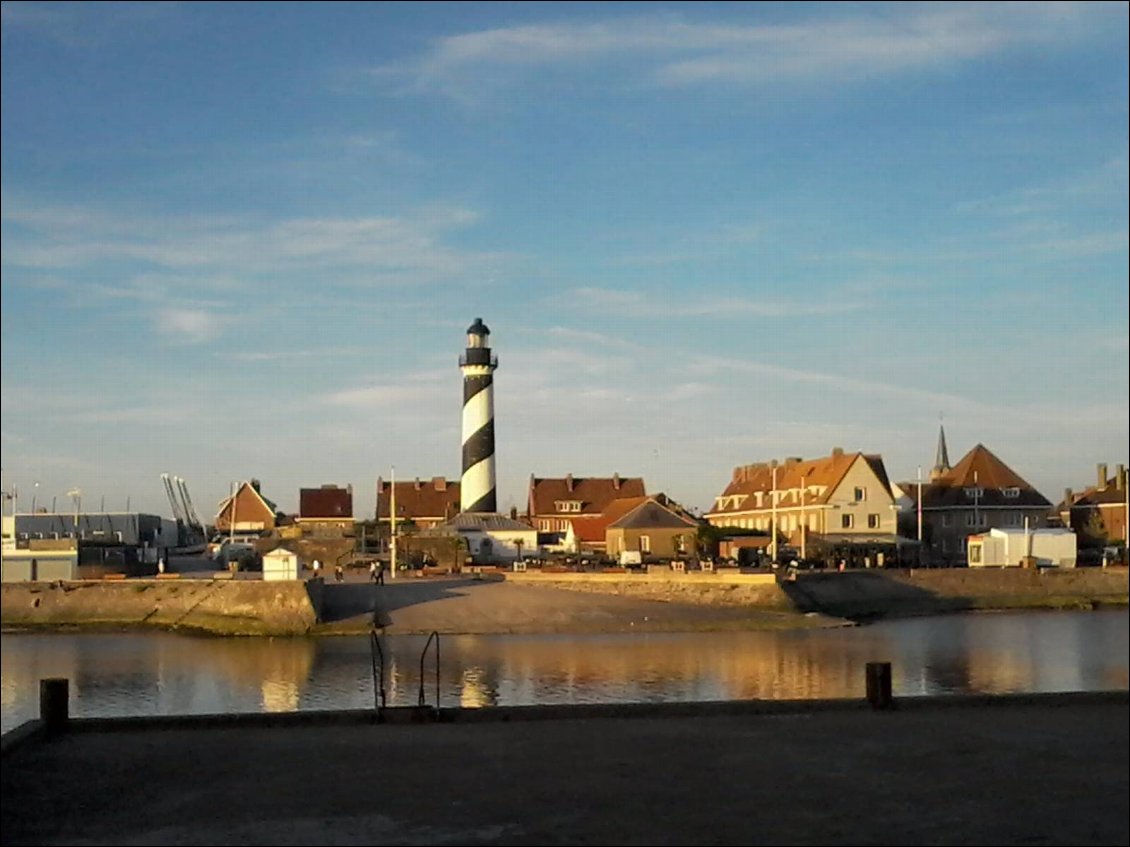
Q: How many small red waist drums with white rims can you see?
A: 0